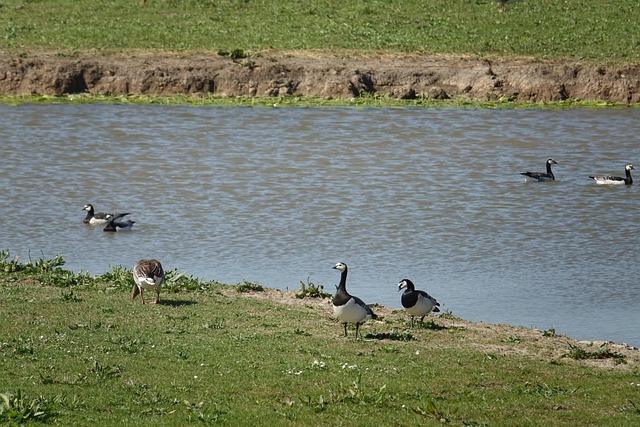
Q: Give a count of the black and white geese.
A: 6